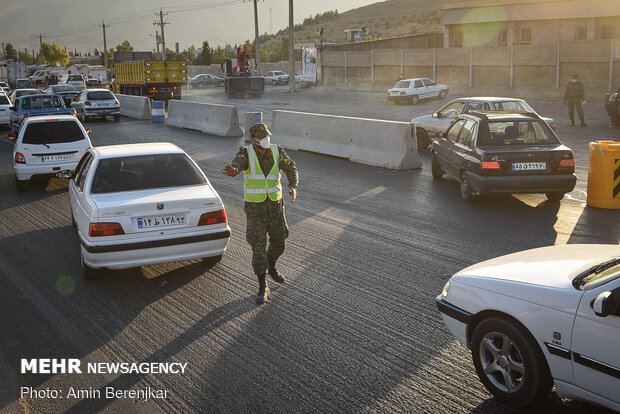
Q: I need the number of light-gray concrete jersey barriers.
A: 3